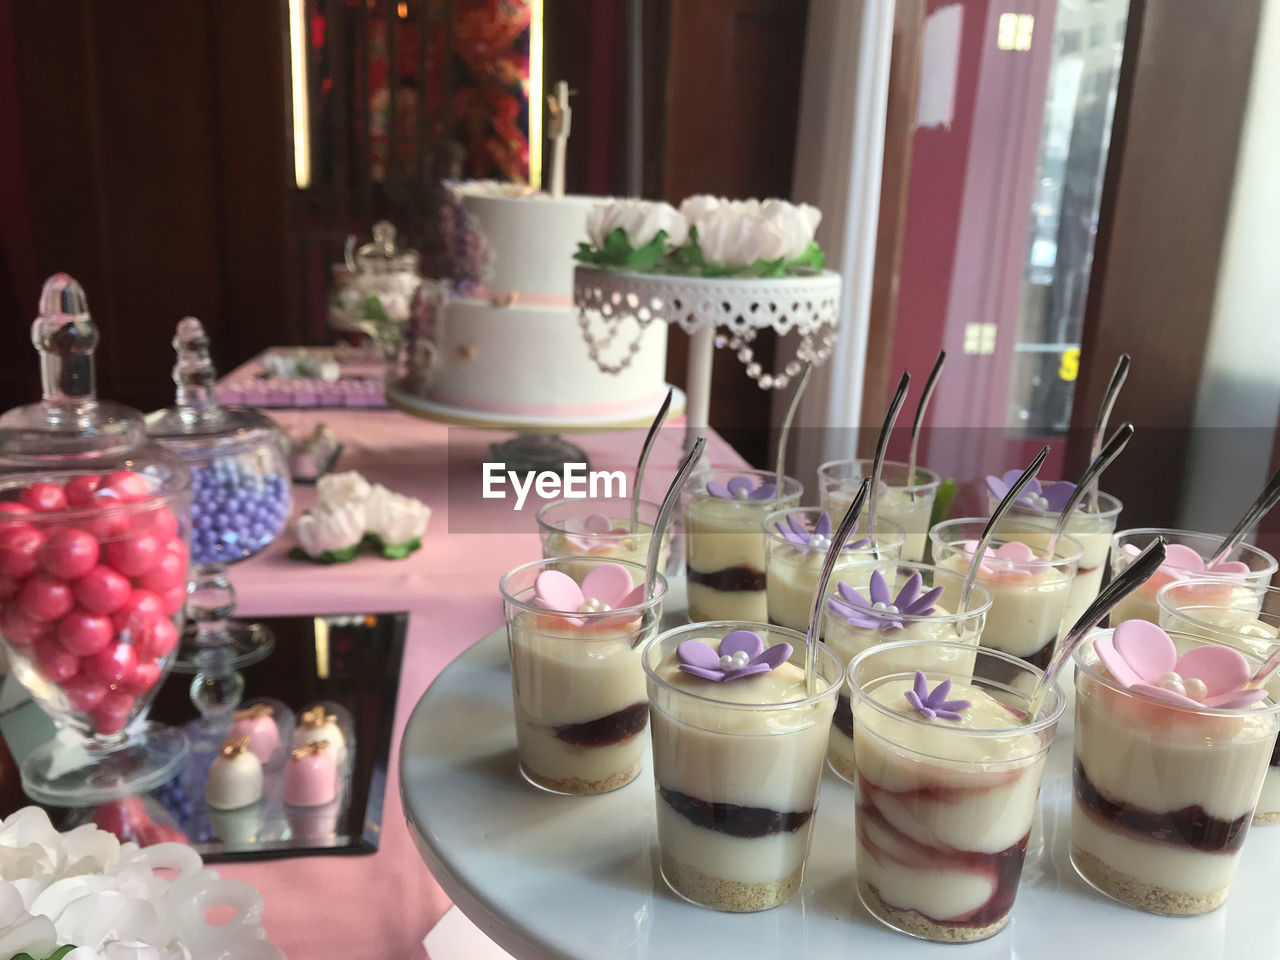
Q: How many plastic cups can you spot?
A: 13